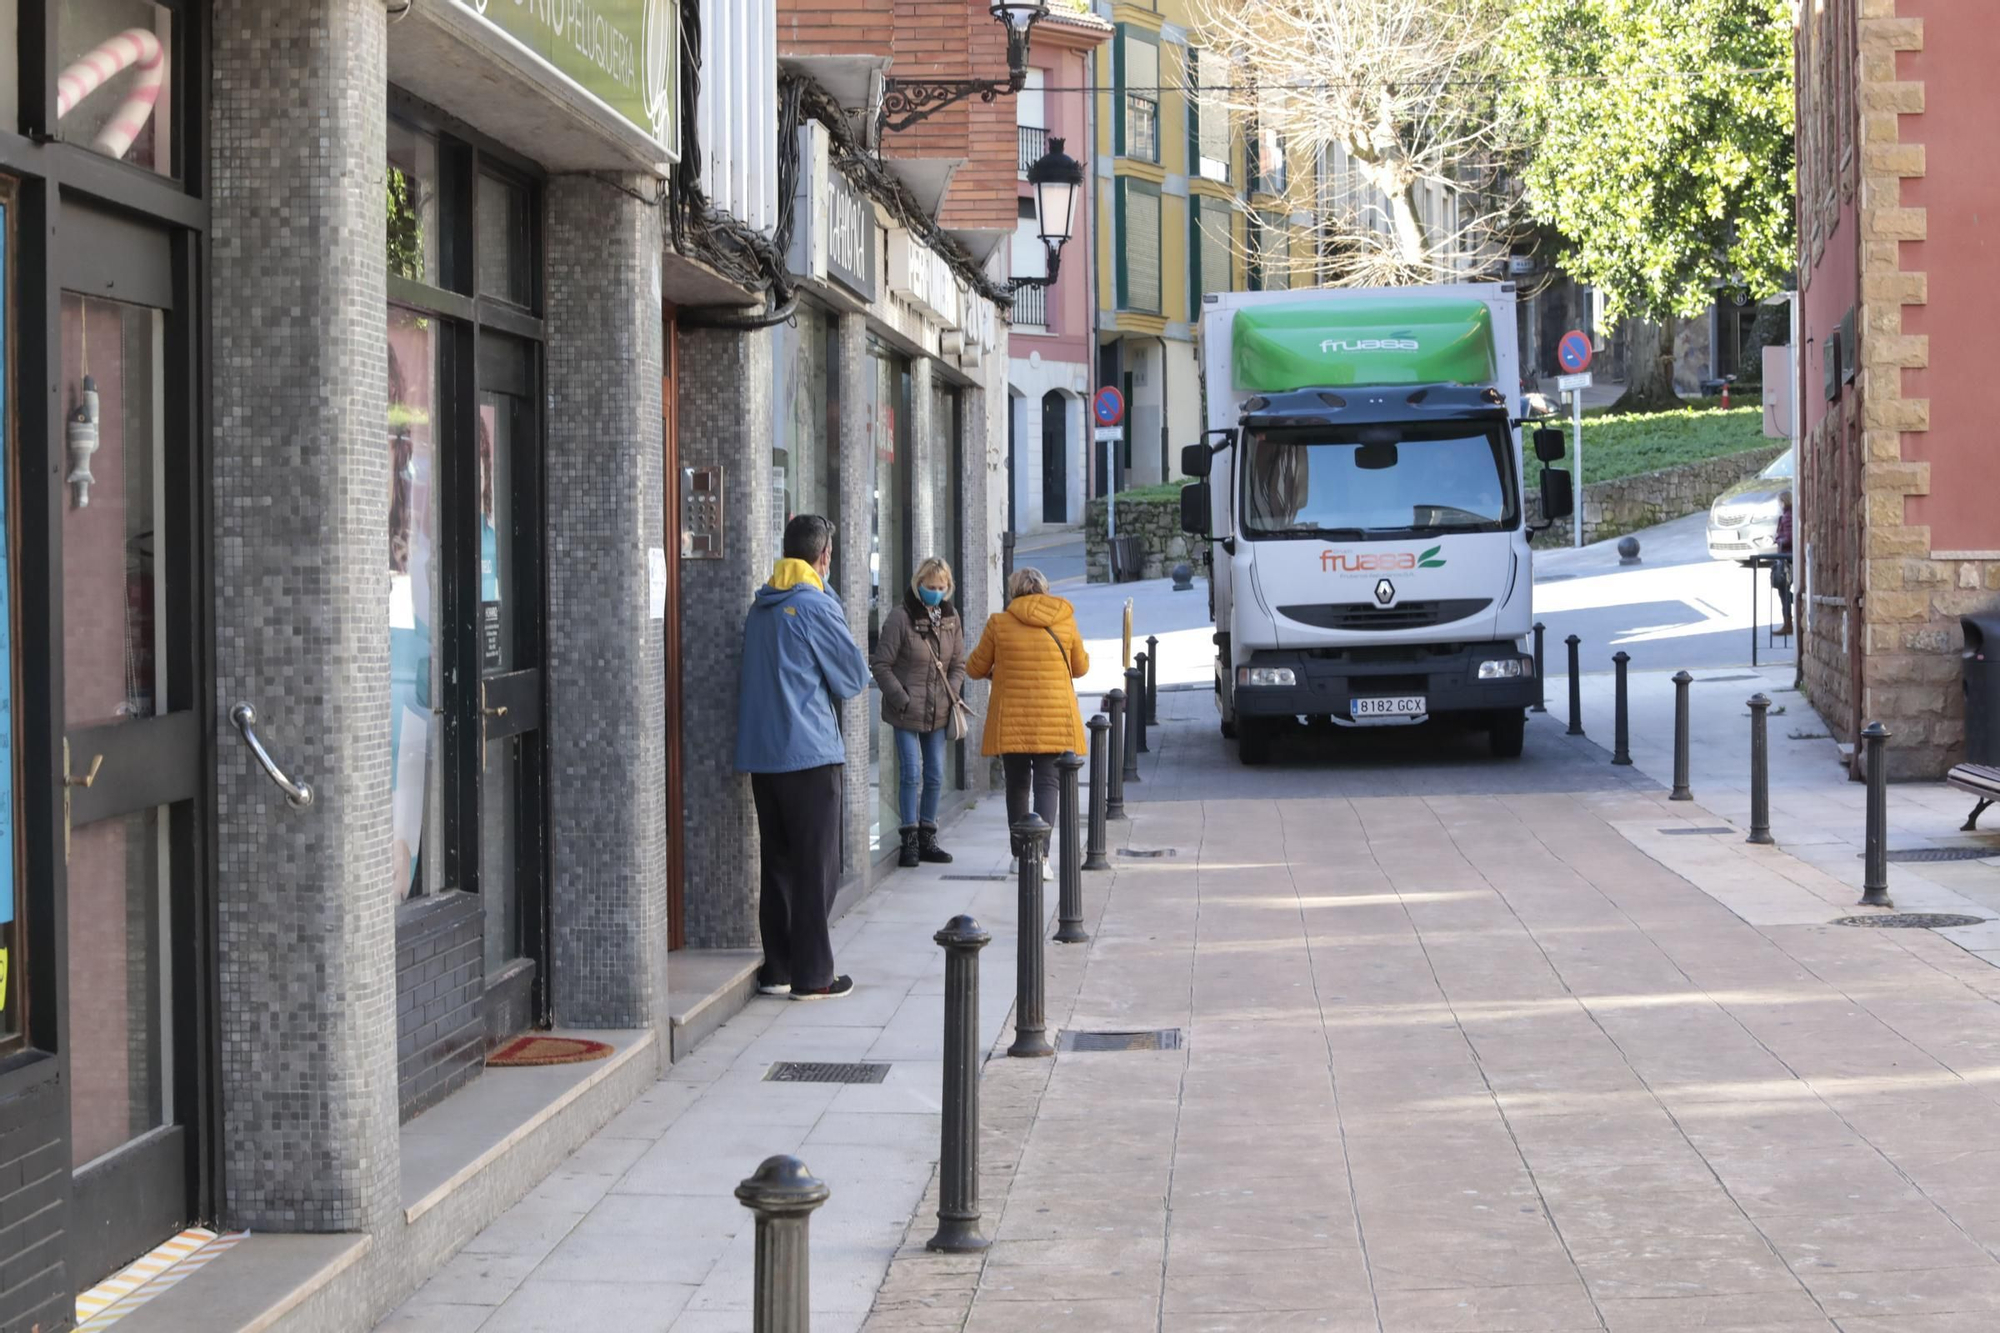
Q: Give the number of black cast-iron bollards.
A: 15